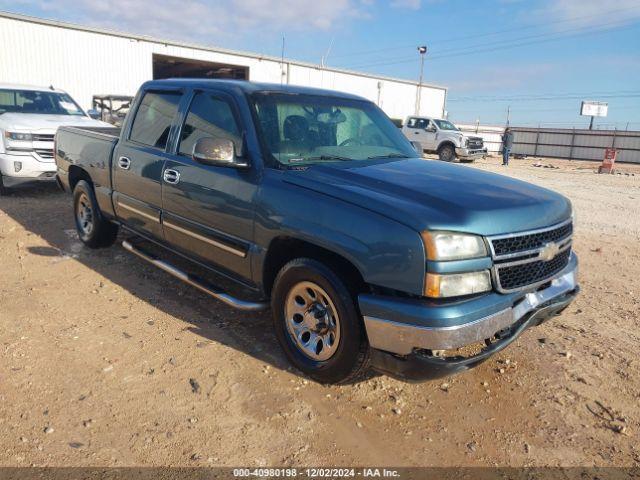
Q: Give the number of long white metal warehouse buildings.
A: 1